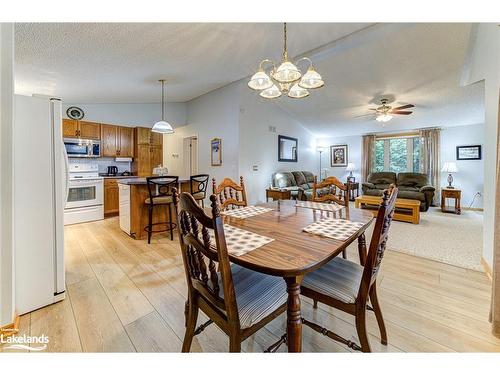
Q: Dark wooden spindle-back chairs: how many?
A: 4